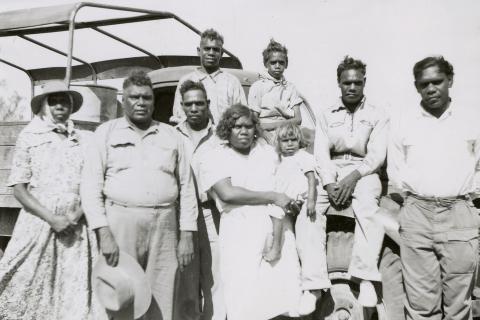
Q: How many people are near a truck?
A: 9